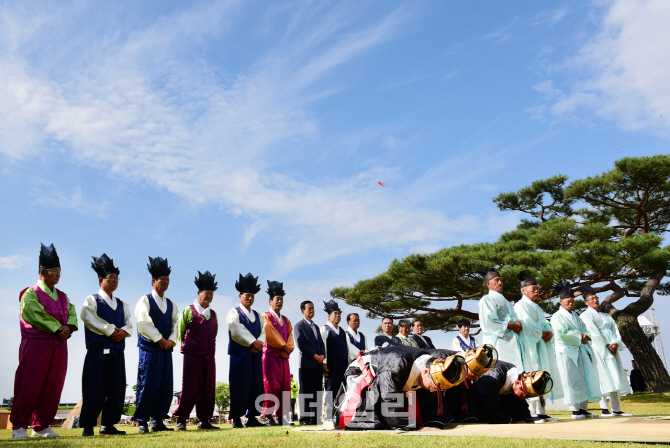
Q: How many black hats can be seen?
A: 11